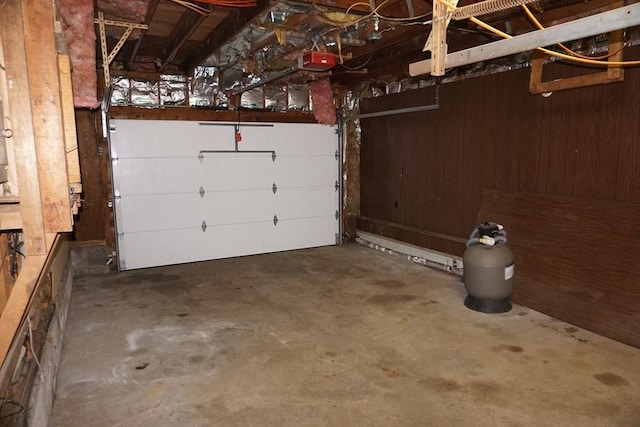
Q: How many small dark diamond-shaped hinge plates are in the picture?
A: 6